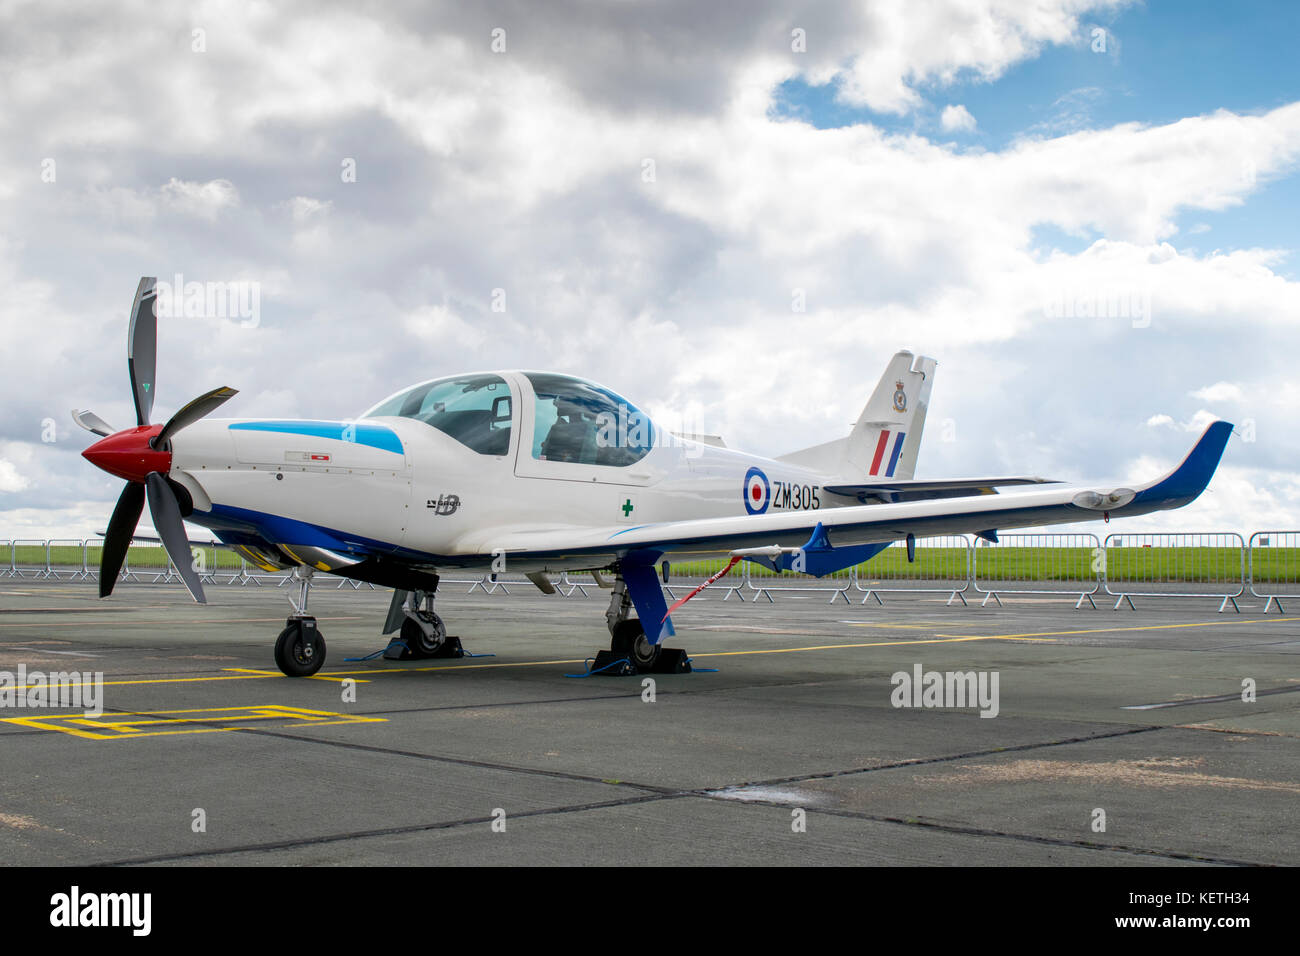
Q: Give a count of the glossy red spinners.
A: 1